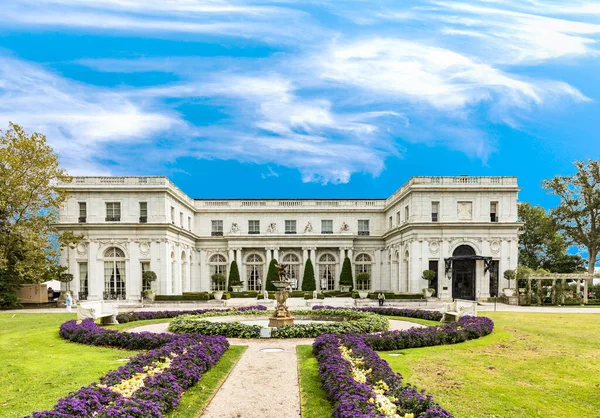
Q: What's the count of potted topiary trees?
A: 6